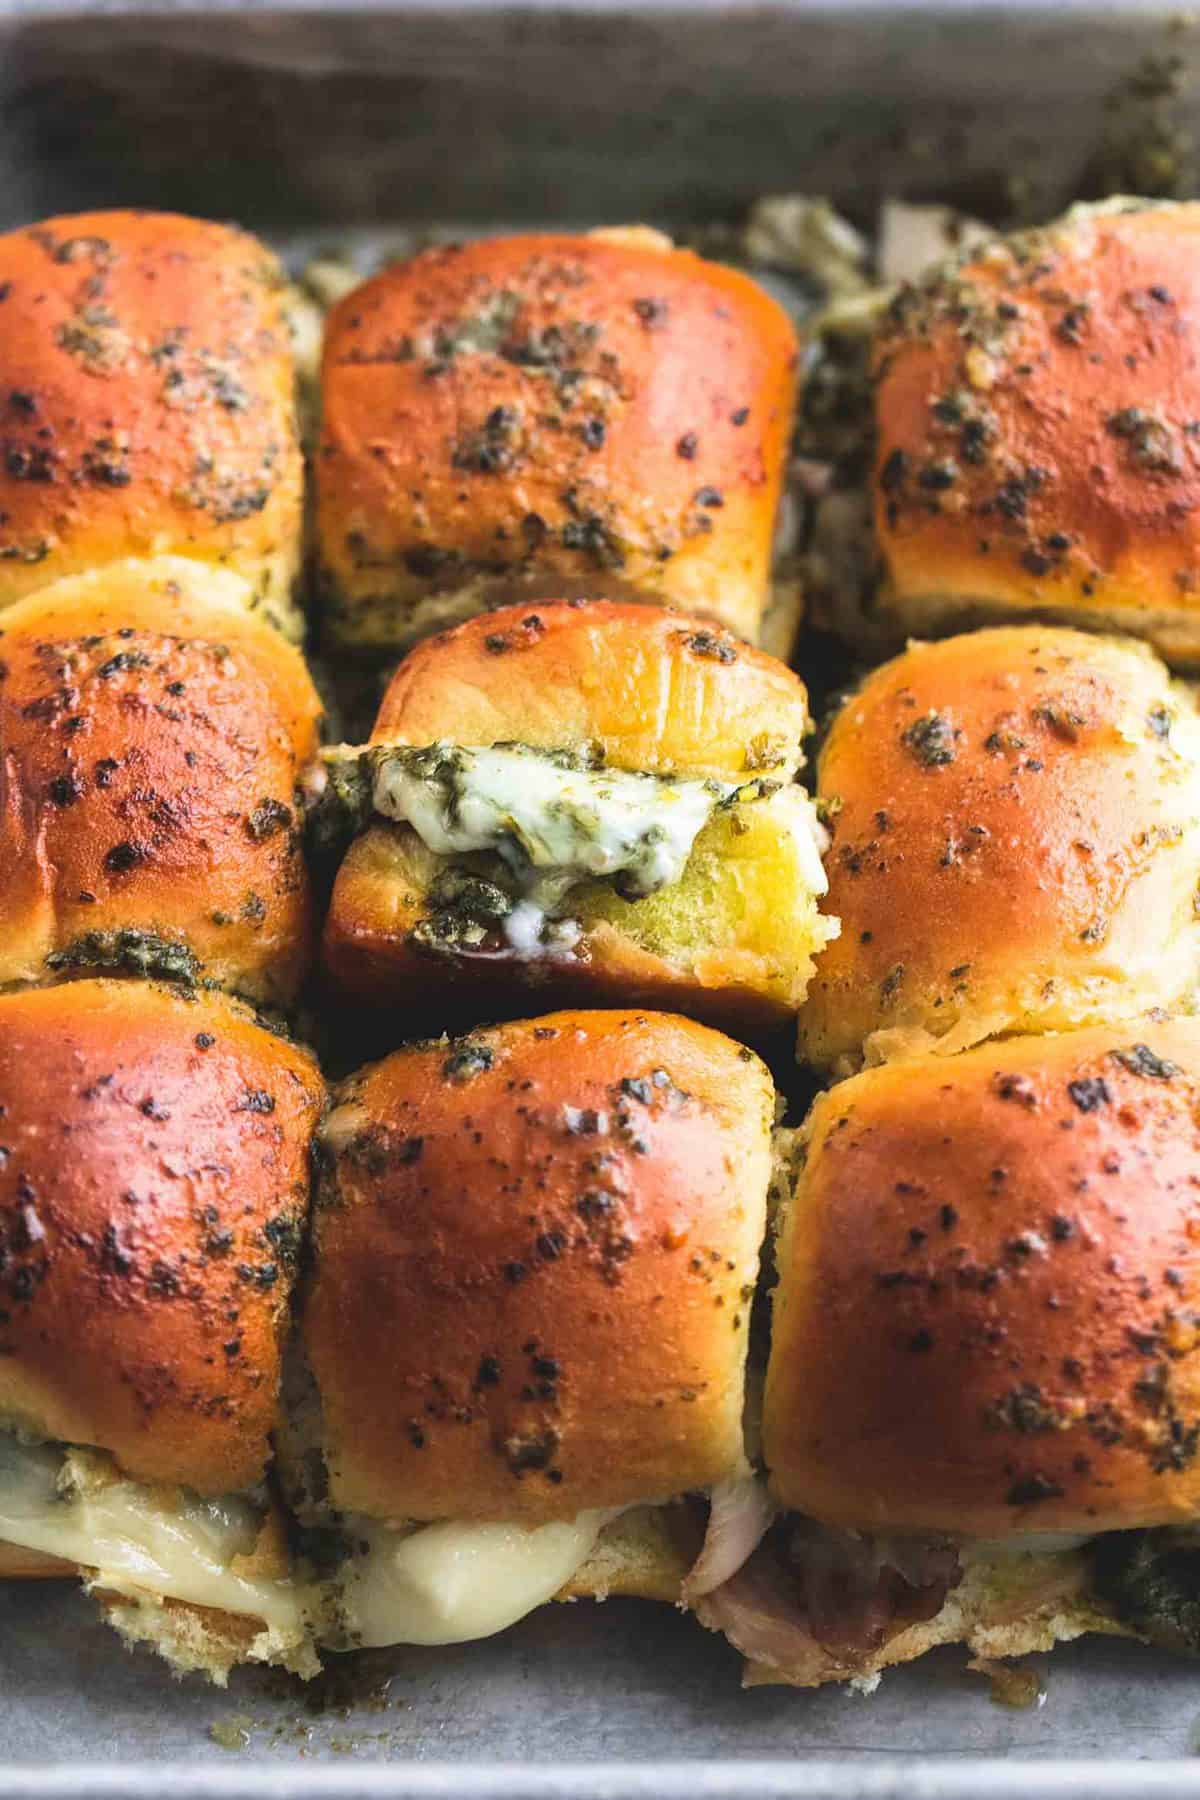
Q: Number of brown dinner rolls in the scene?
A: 9